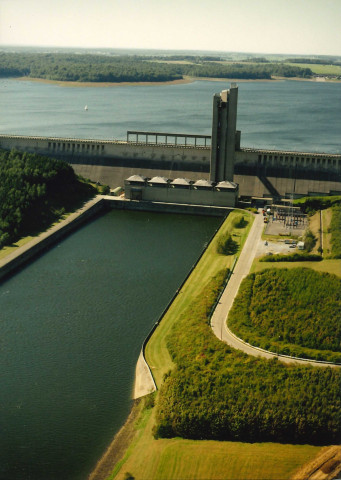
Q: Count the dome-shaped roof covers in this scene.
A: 5